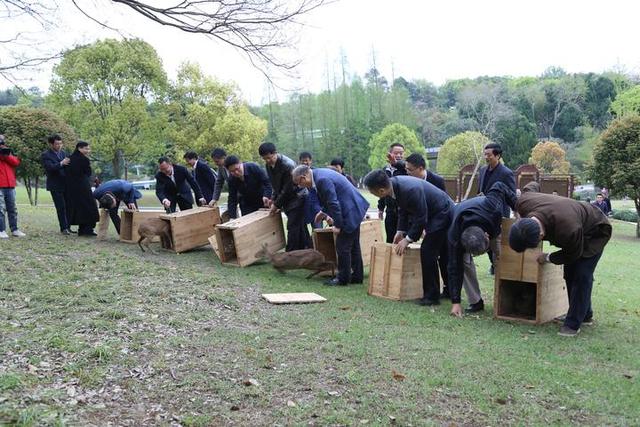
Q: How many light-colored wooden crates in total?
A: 6